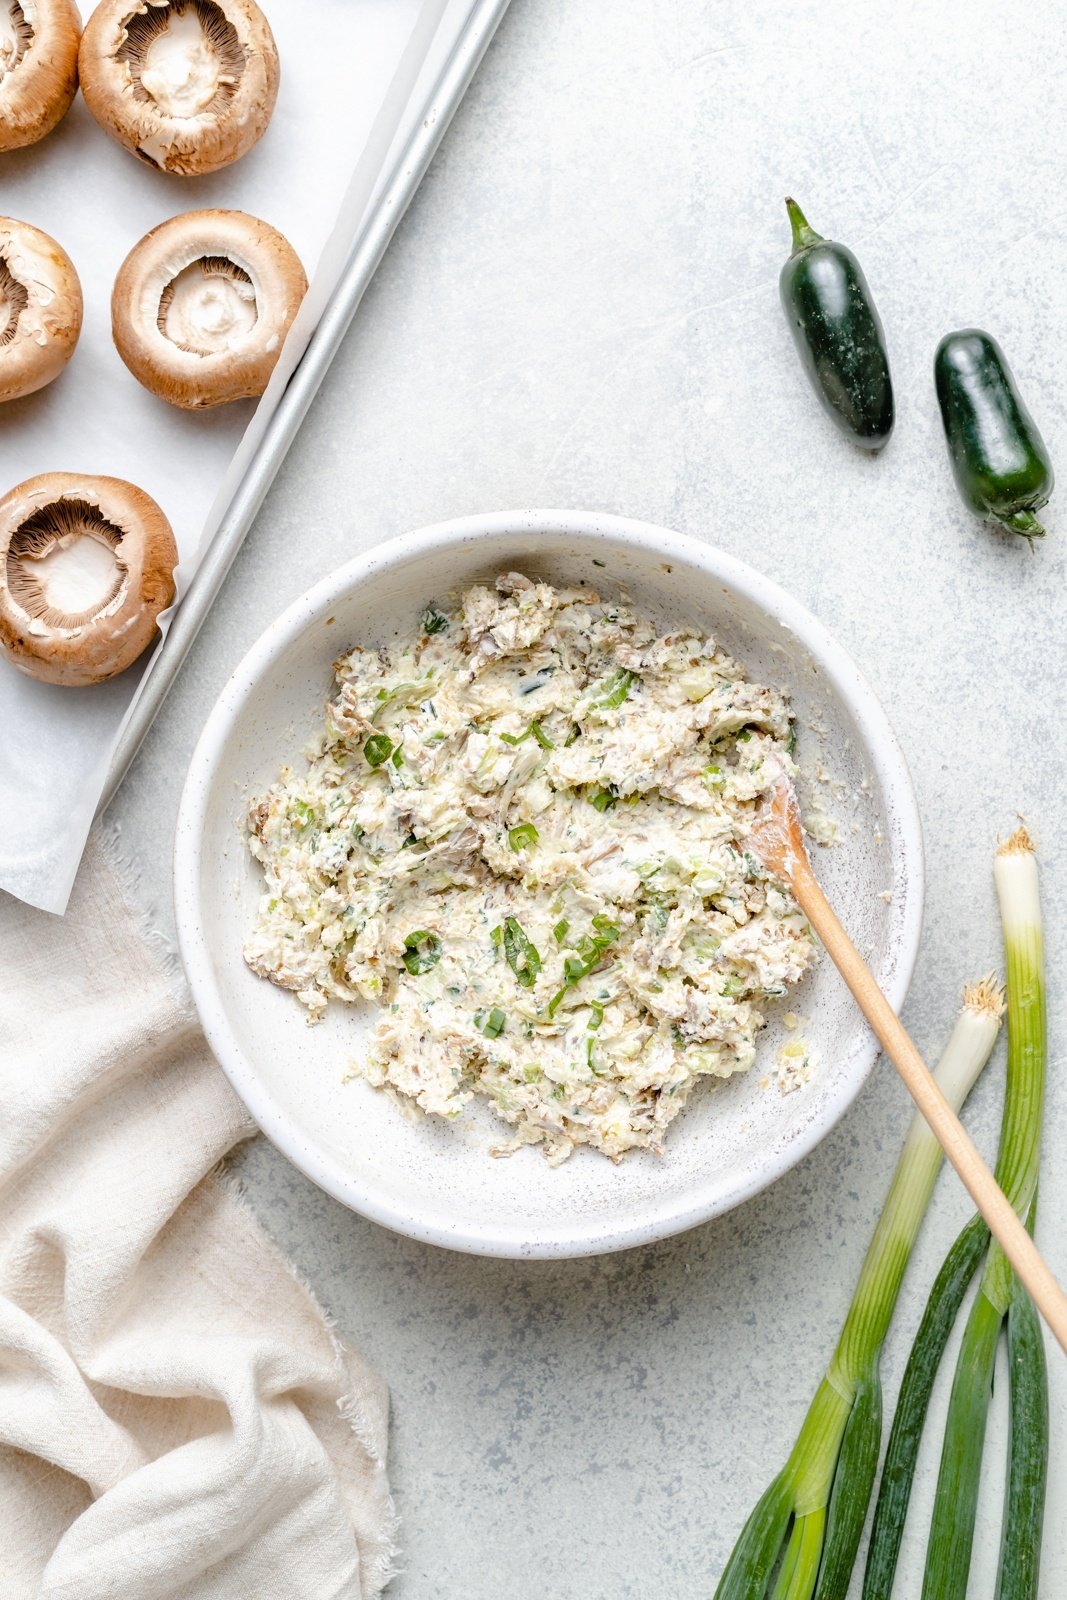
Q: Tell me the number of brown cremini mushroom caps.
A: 5